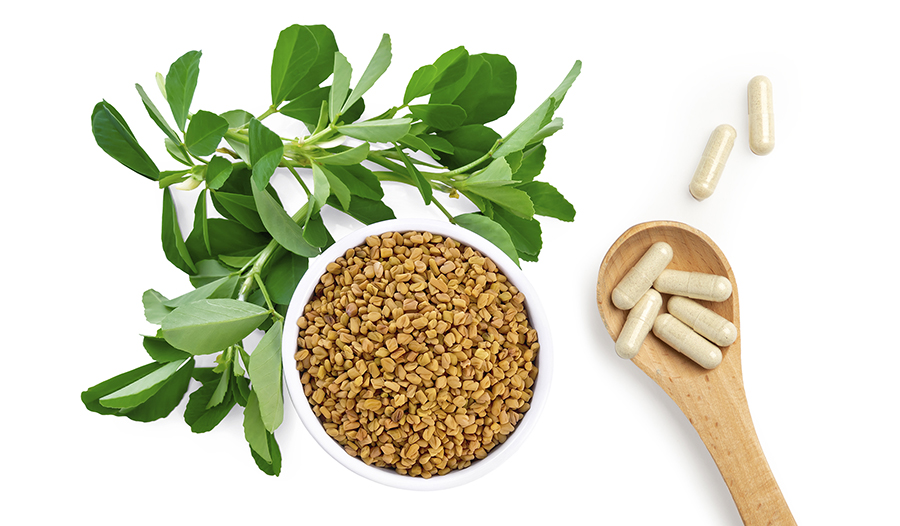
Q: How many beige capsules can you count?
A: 7